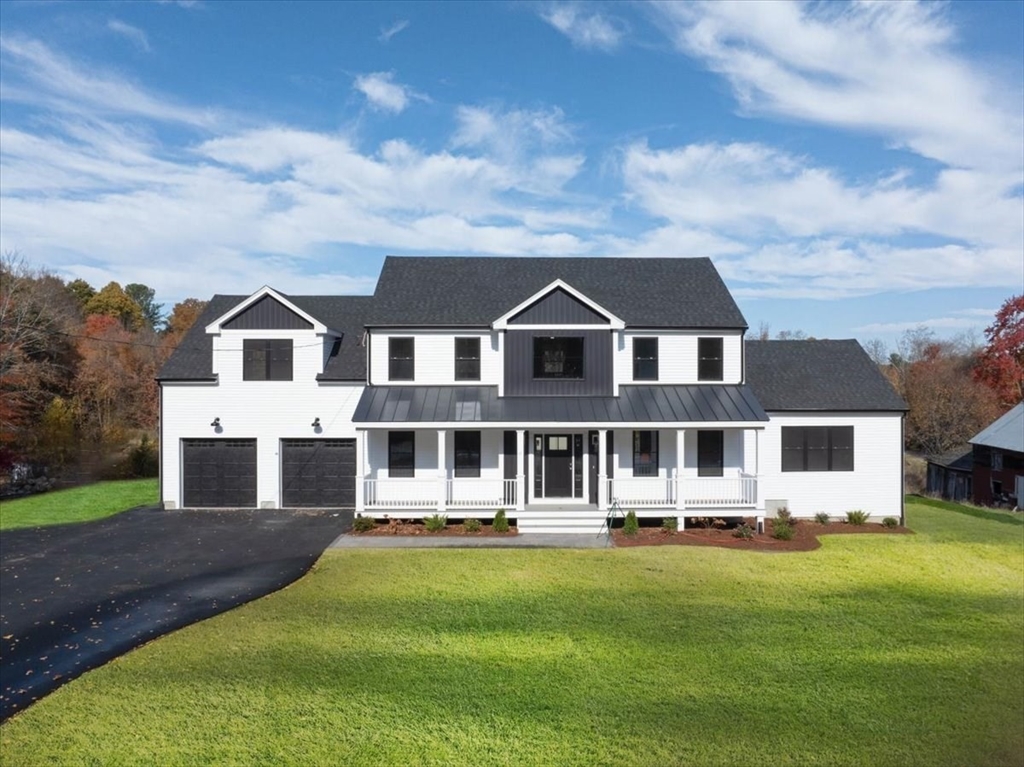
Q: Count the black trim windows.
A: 11